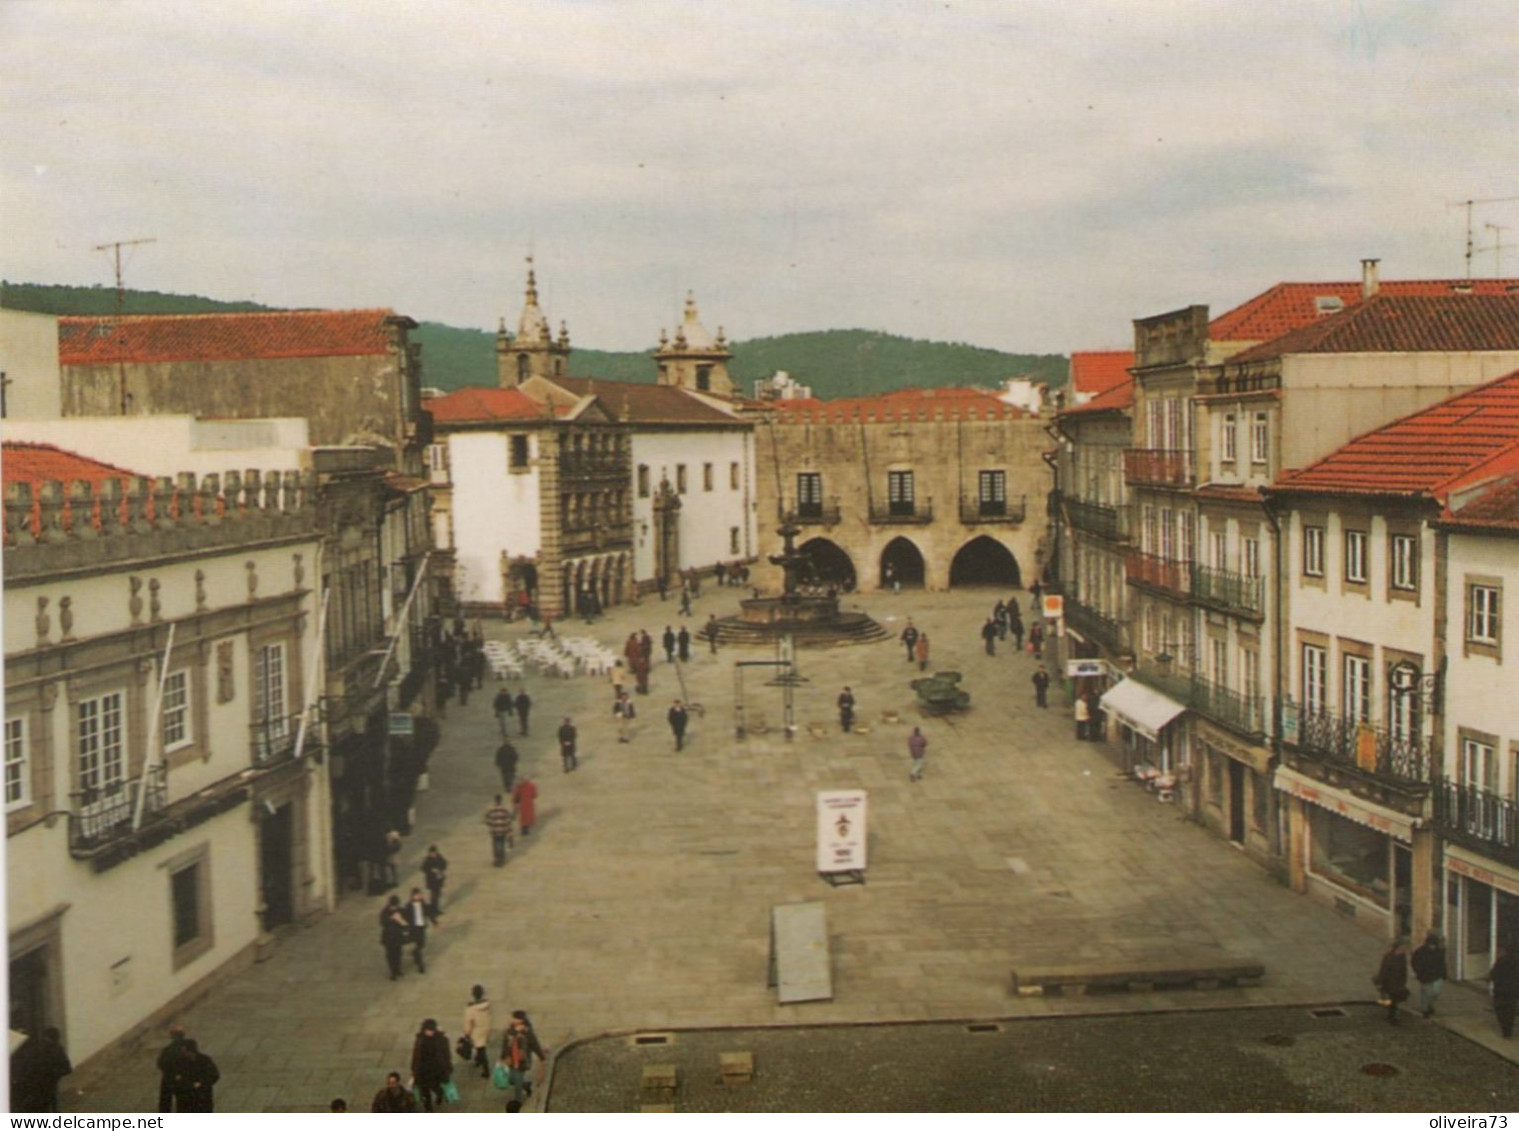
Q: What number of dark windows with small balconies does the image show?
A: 3